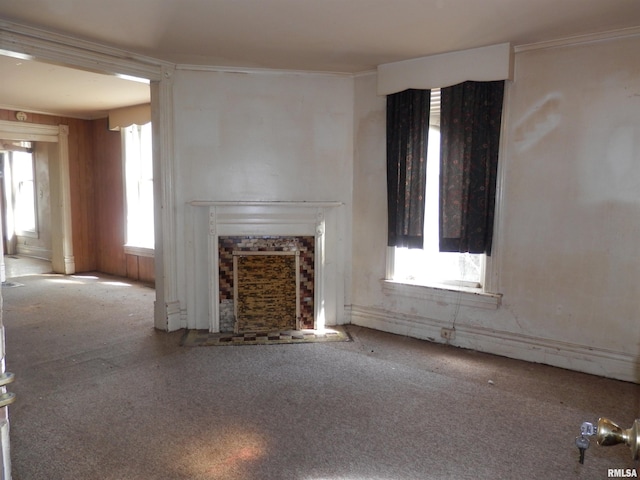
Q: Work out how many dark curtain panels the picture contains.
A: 2